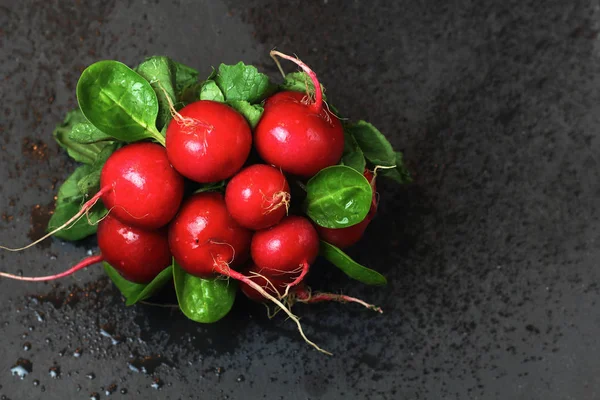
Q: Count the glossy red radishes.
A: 9